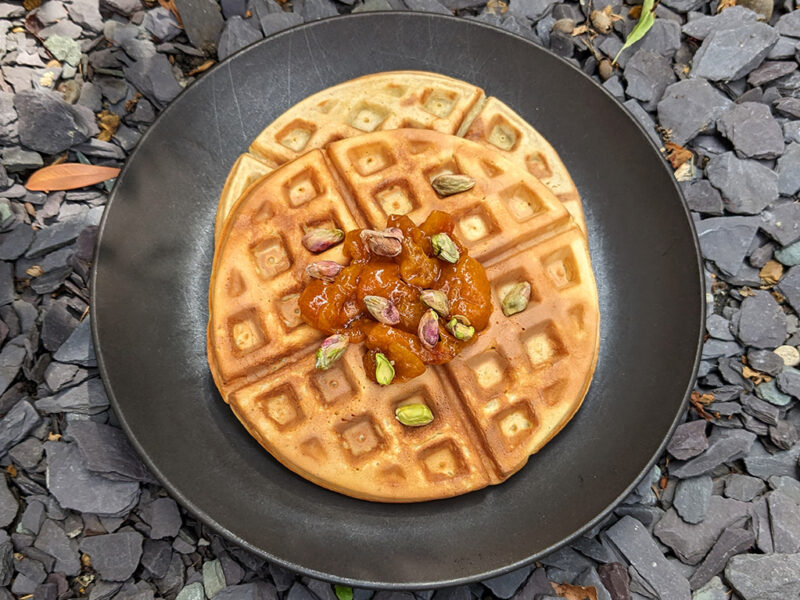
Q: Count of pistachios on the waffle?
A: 13